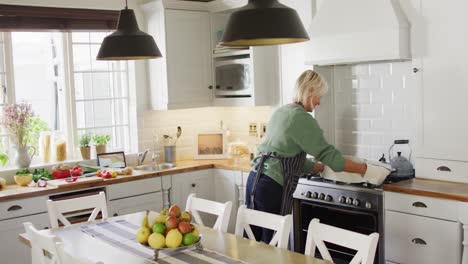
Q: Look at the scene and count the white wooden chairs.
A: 6